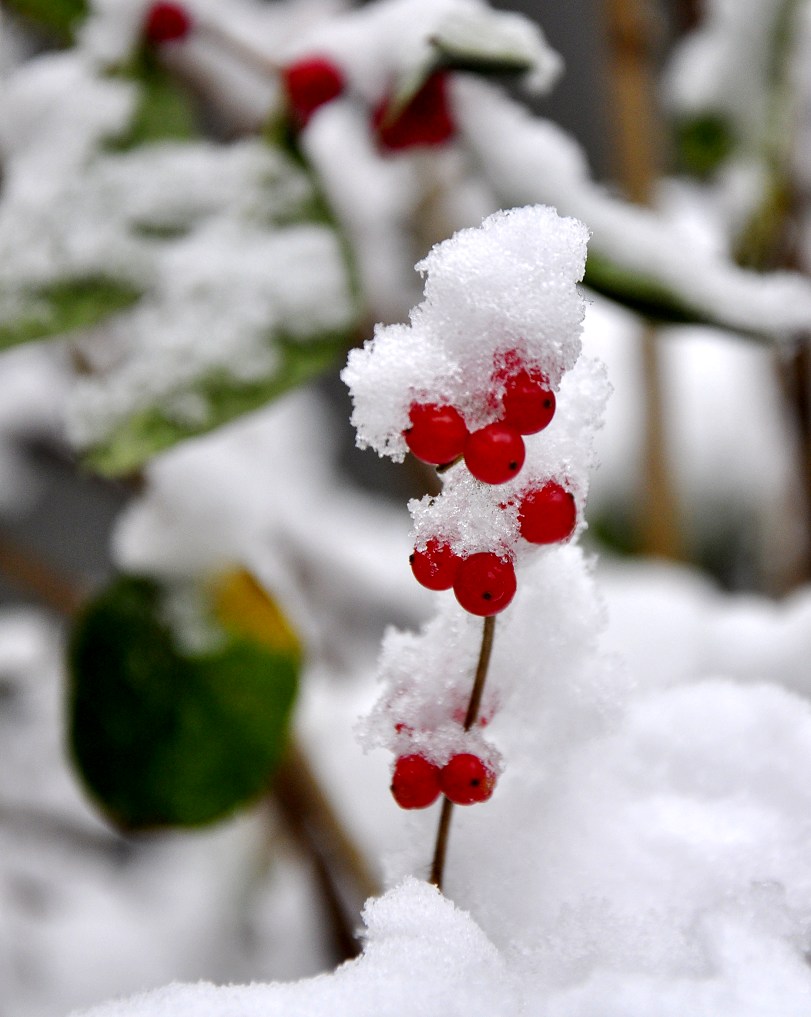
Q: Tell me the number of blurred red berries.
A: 3